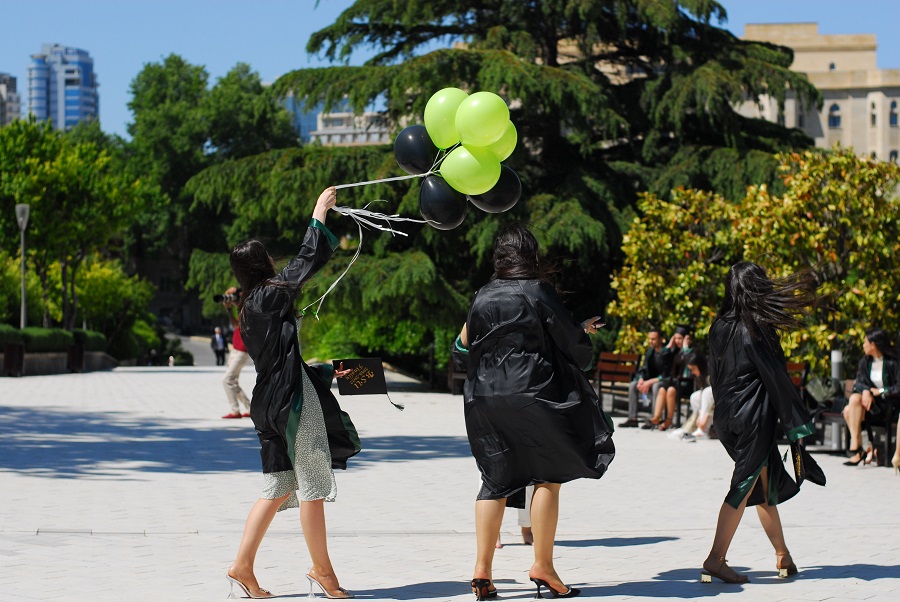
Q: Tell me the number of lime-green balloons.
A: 4